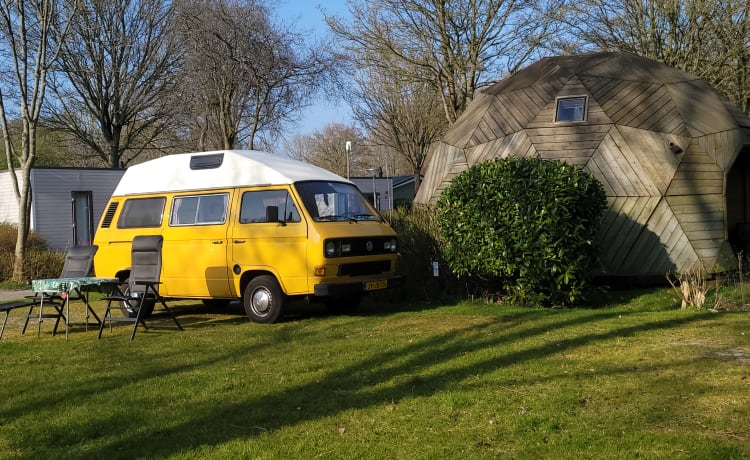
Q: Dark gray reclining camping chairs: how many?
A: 2